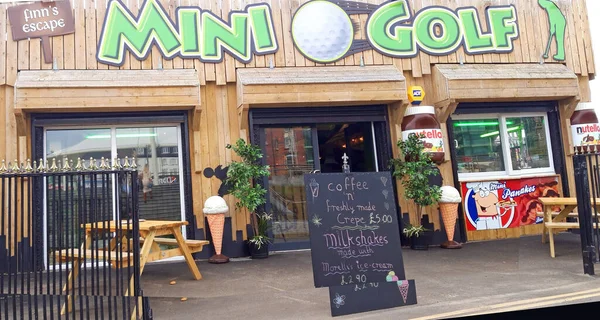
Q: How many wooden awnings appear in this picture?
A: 3